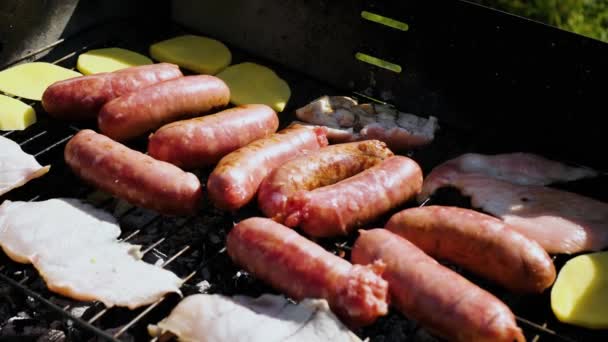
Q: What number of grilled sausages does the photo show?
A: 10